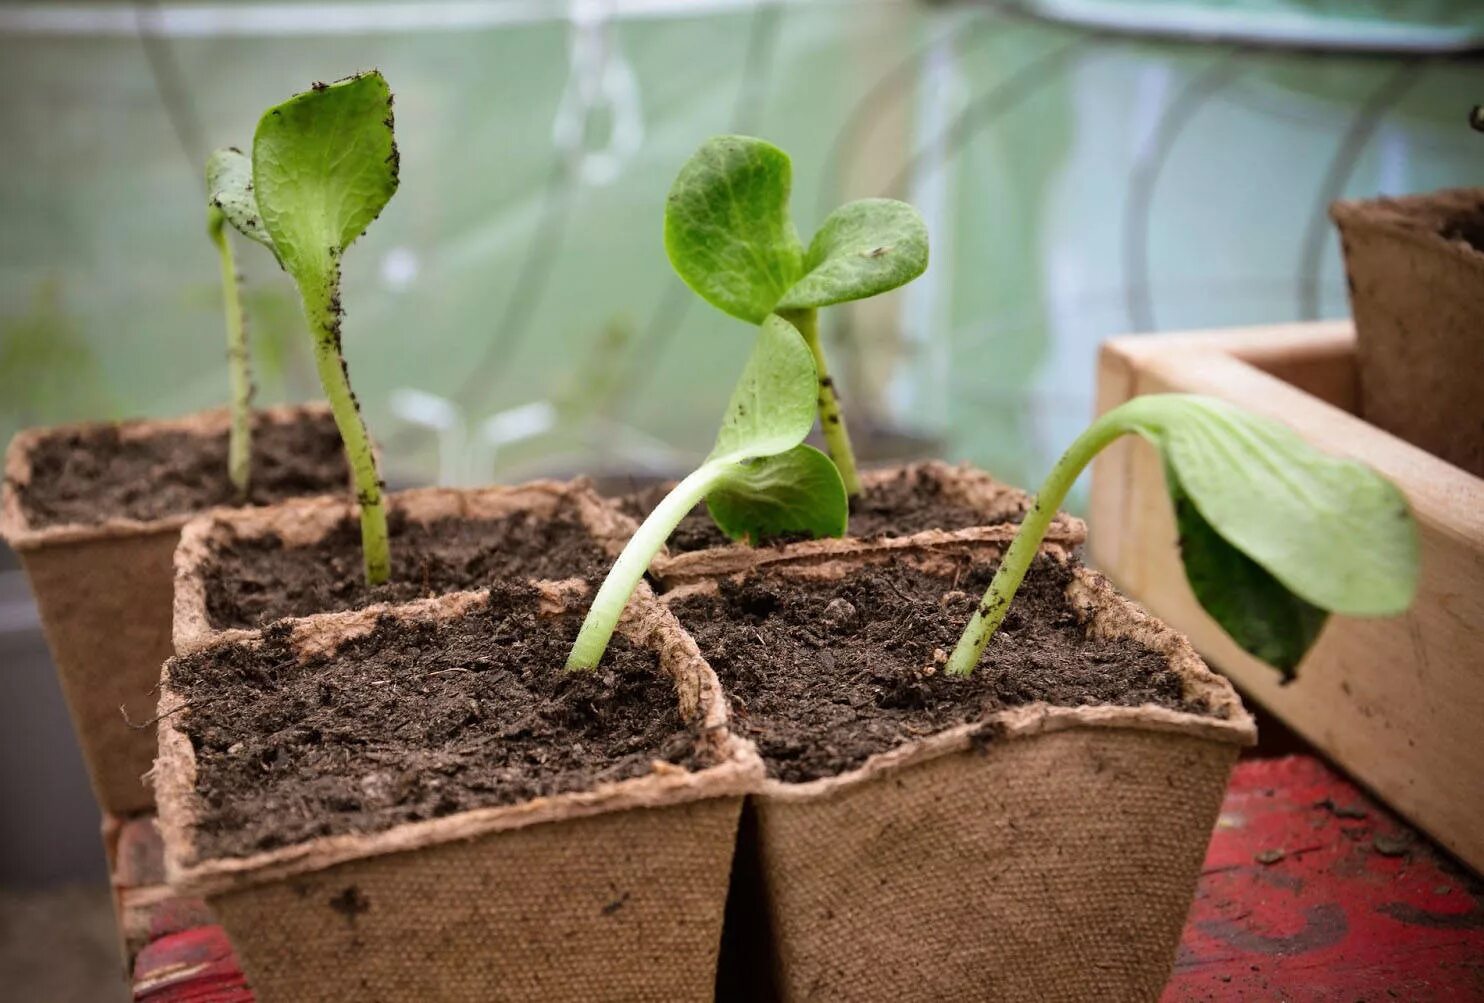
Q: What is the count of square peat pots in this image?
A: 6